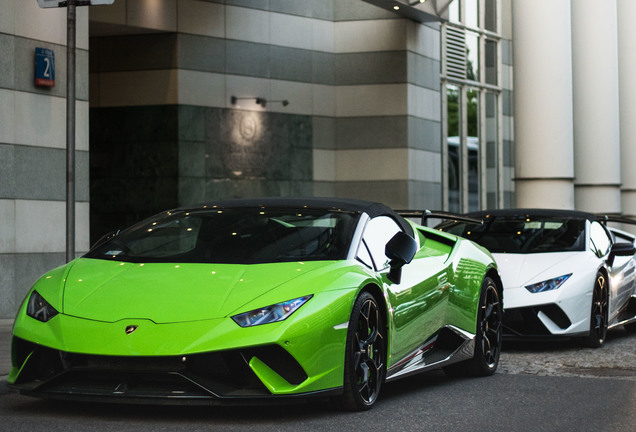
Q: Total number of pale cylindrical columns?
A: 3